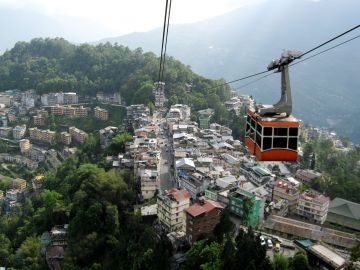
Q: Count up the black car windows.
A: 12